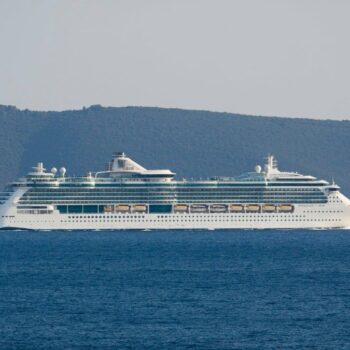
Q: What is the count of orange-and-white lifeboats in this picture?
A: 7